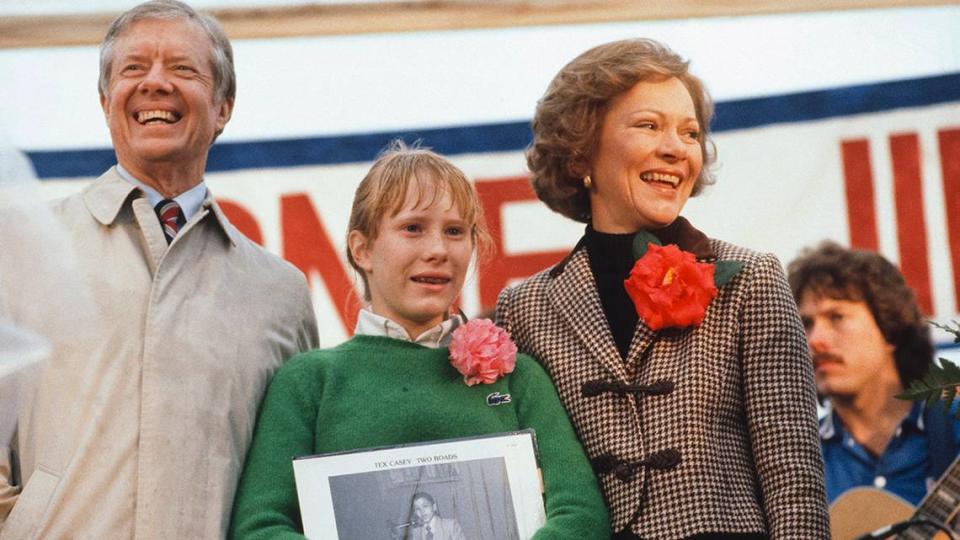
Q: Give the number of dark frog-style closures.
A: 2